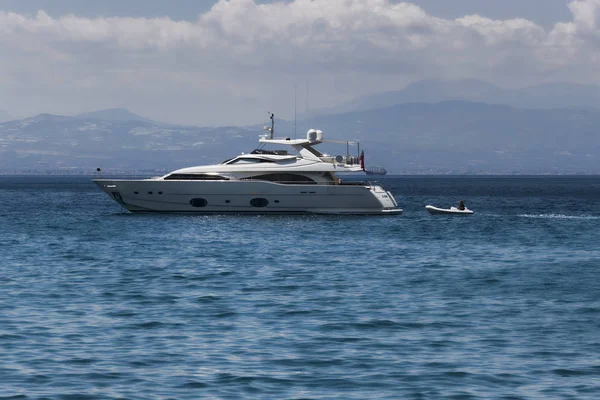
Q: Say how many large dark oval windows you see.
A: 2